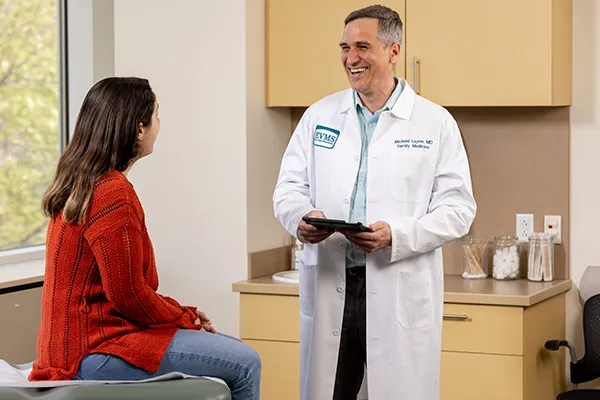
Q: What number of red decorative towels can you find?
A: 0